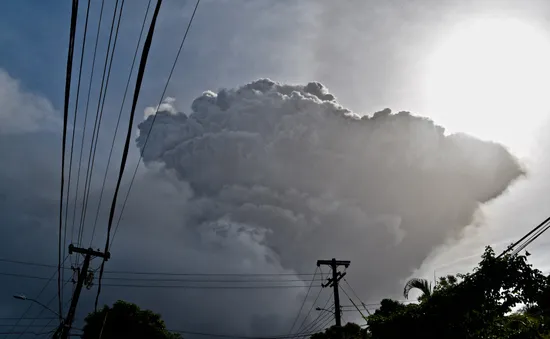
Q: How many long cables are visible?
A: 8